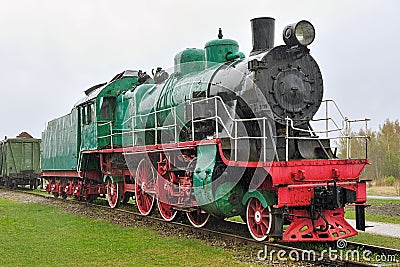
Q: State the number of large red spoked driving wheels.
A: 3